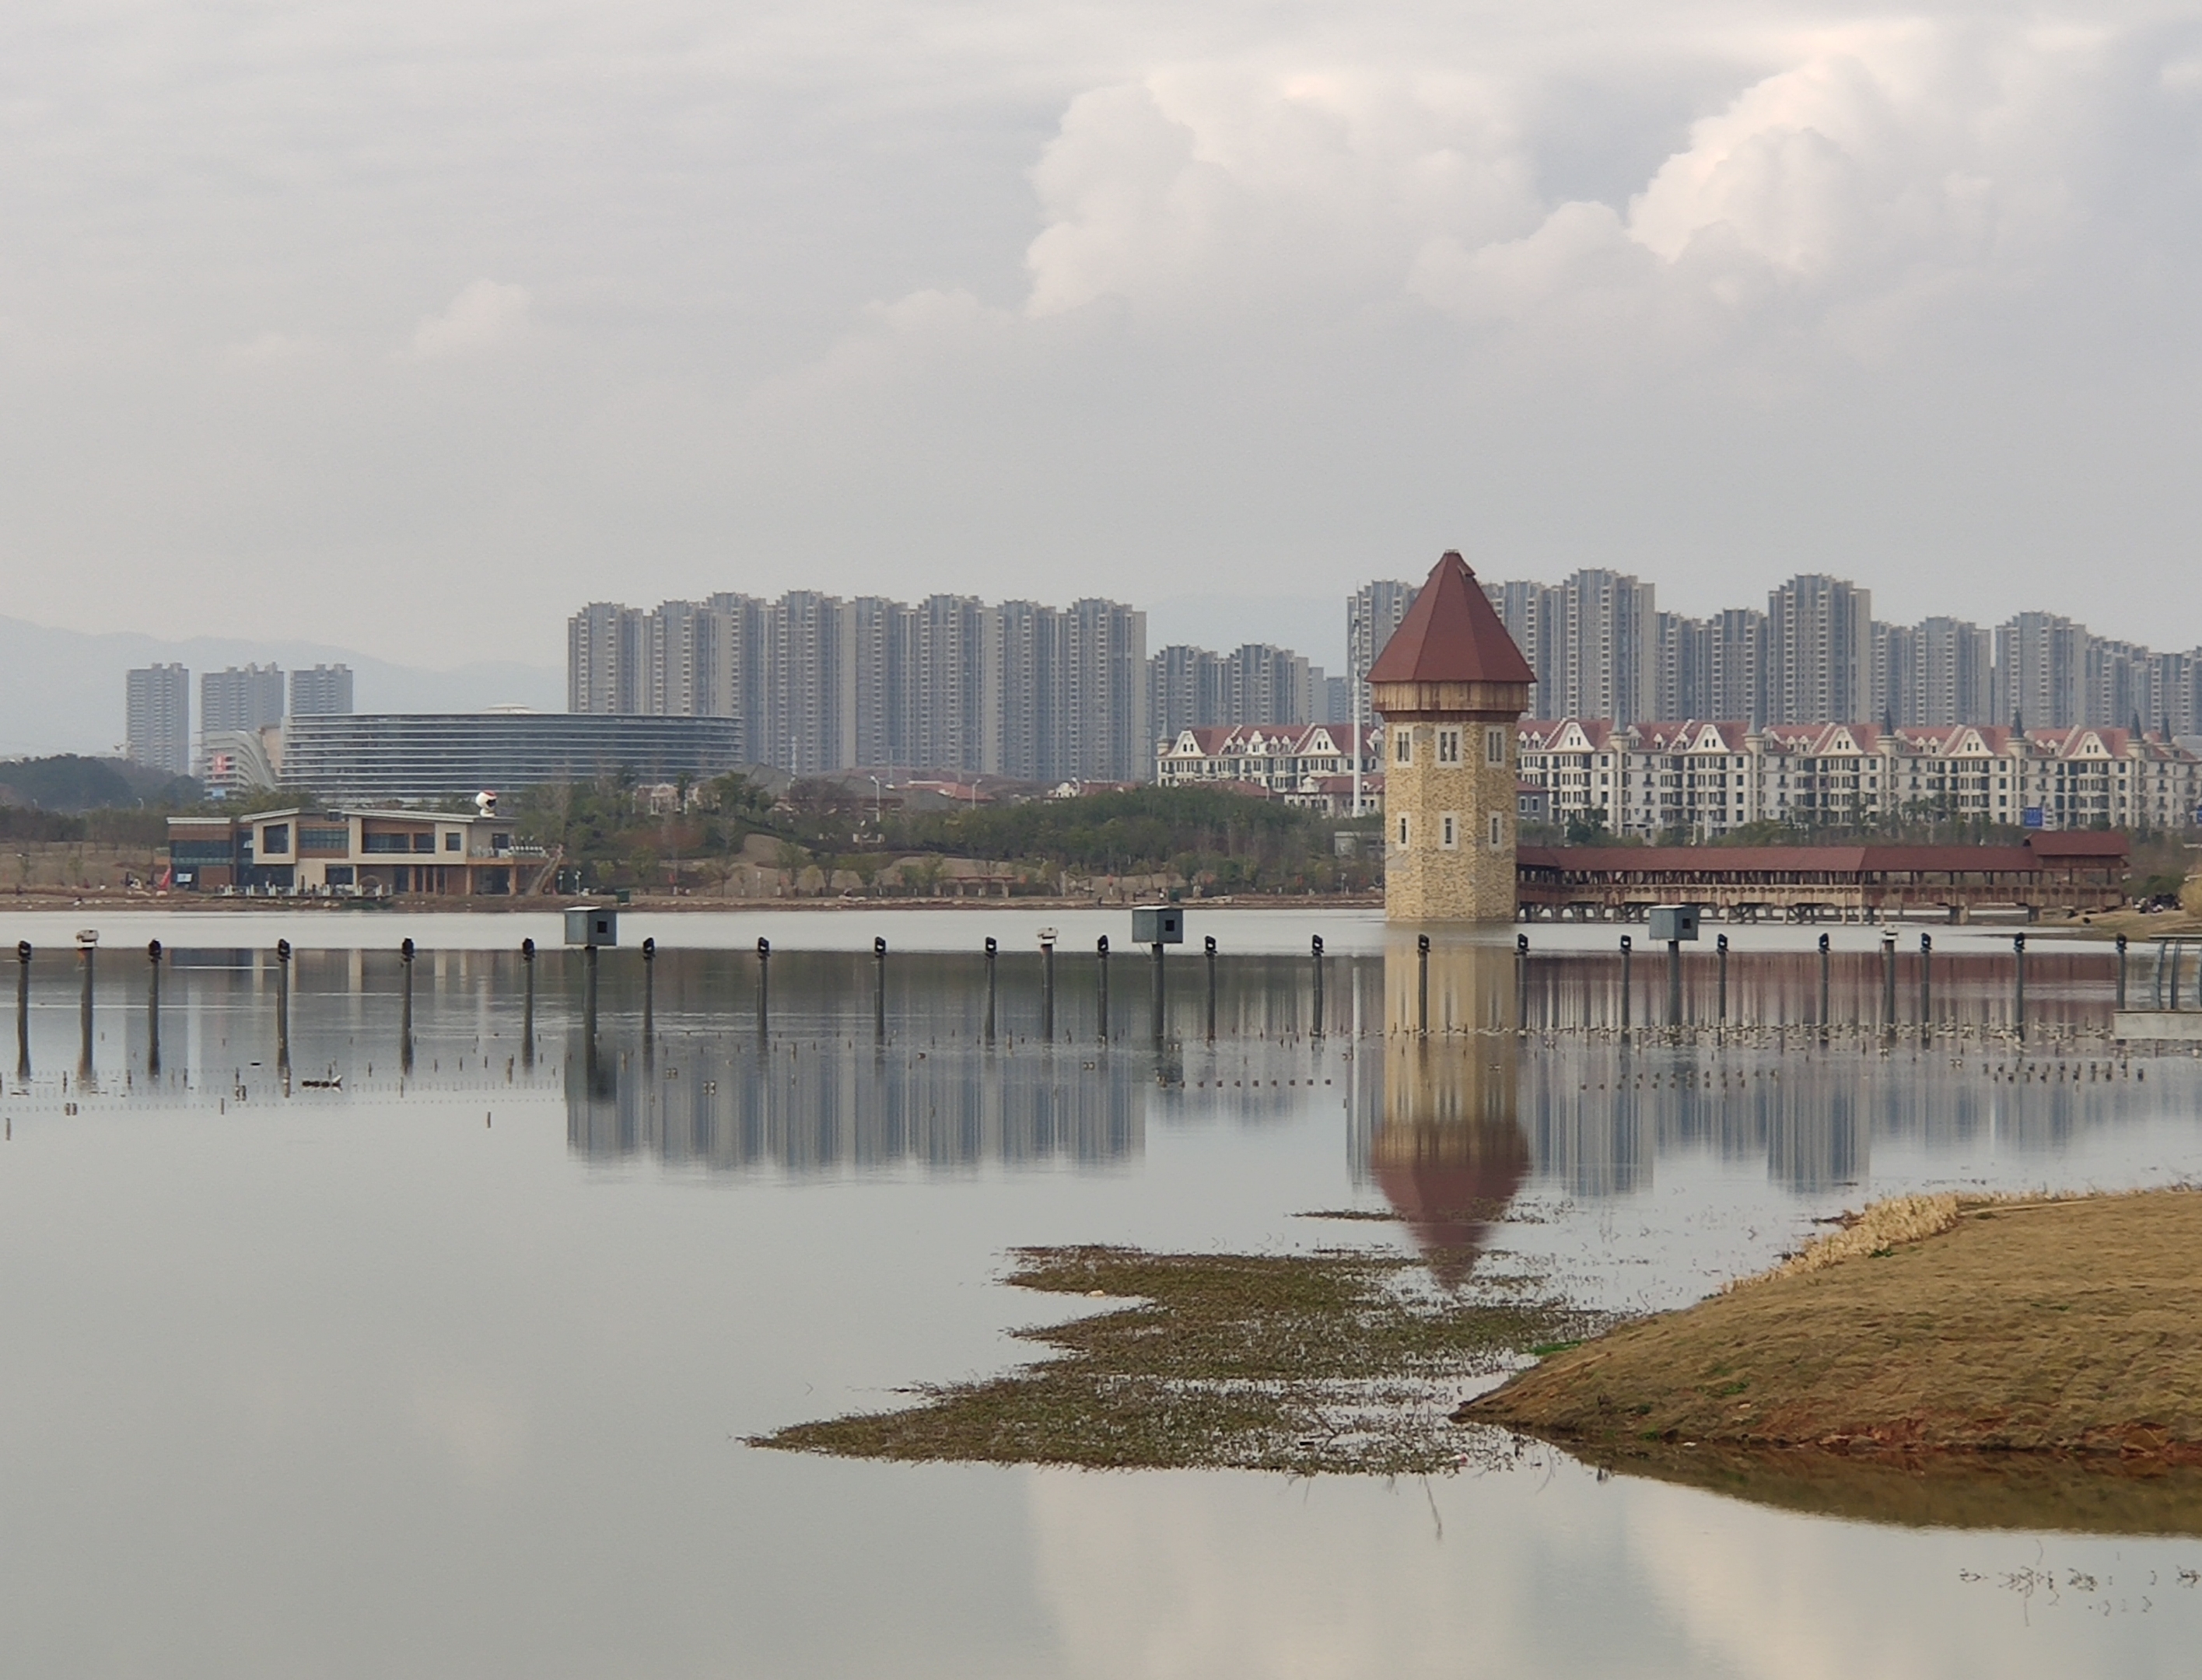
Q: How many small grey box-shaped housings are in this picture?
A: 3